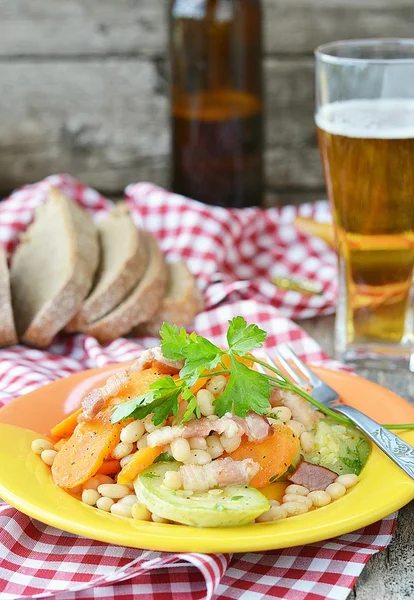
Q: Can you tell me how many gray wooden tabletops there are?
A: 1